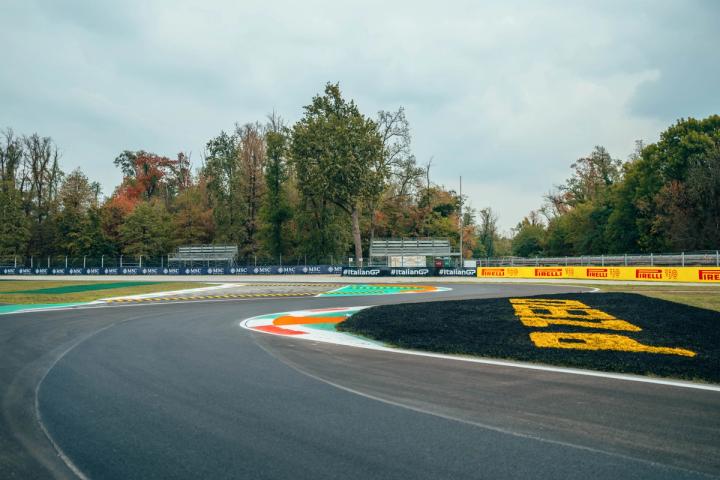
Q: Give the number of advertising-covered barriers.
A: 3